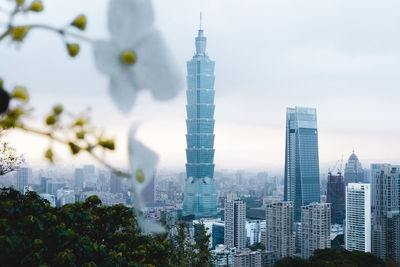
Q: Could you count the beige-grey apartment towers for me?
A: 3